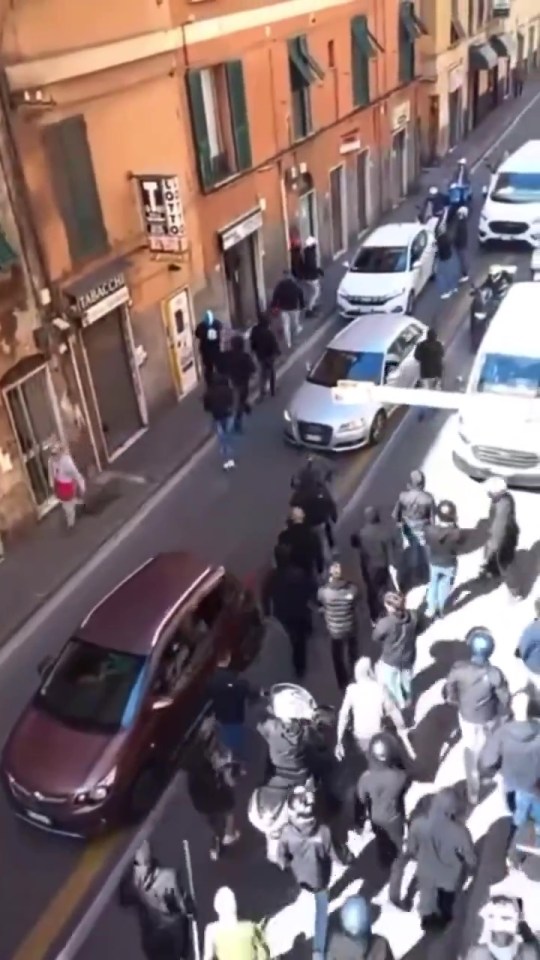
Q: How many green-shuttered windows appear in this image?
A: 5